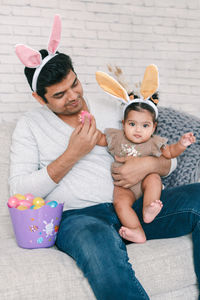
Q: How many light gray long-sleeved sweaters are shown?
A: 1